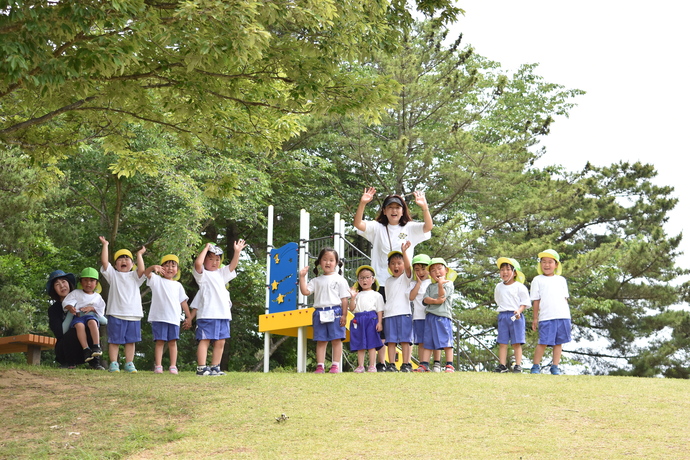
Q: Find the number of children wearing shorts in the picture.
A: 11